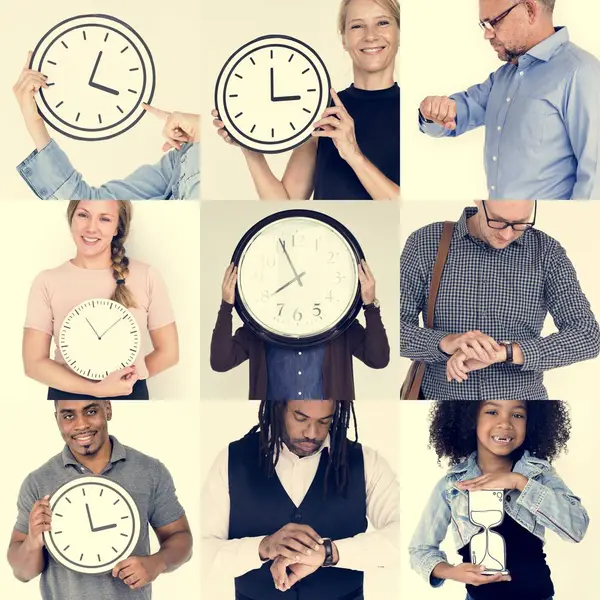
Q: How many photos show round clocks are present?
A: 5